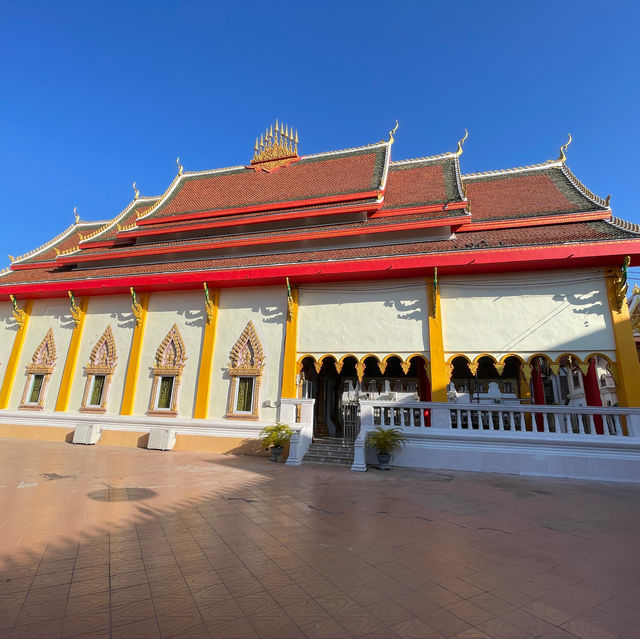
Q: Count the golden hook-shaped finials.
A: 6